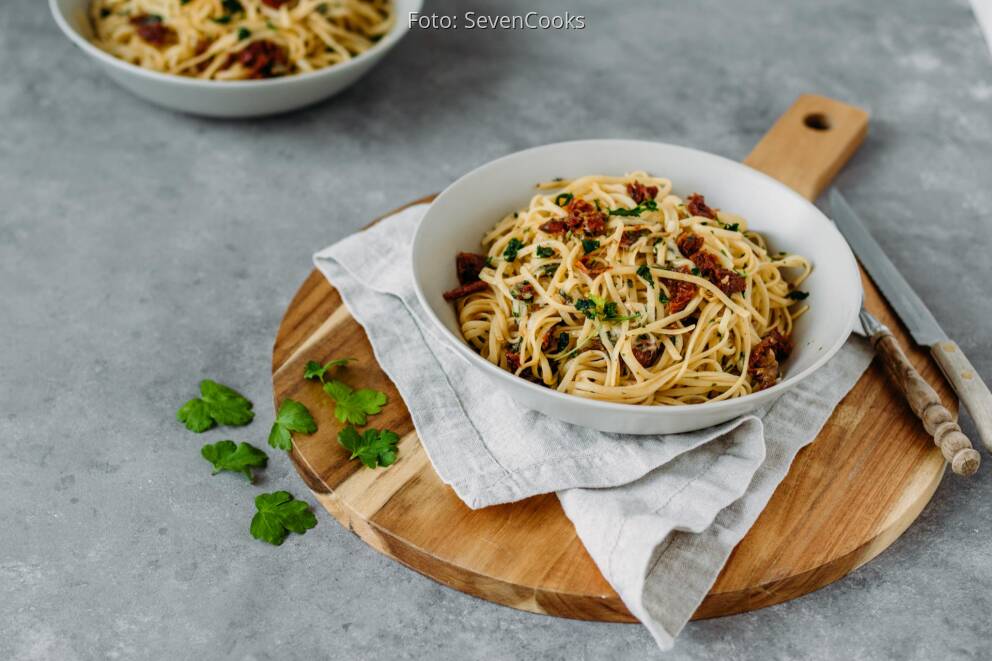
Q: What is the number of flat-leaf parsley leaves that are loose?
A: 7